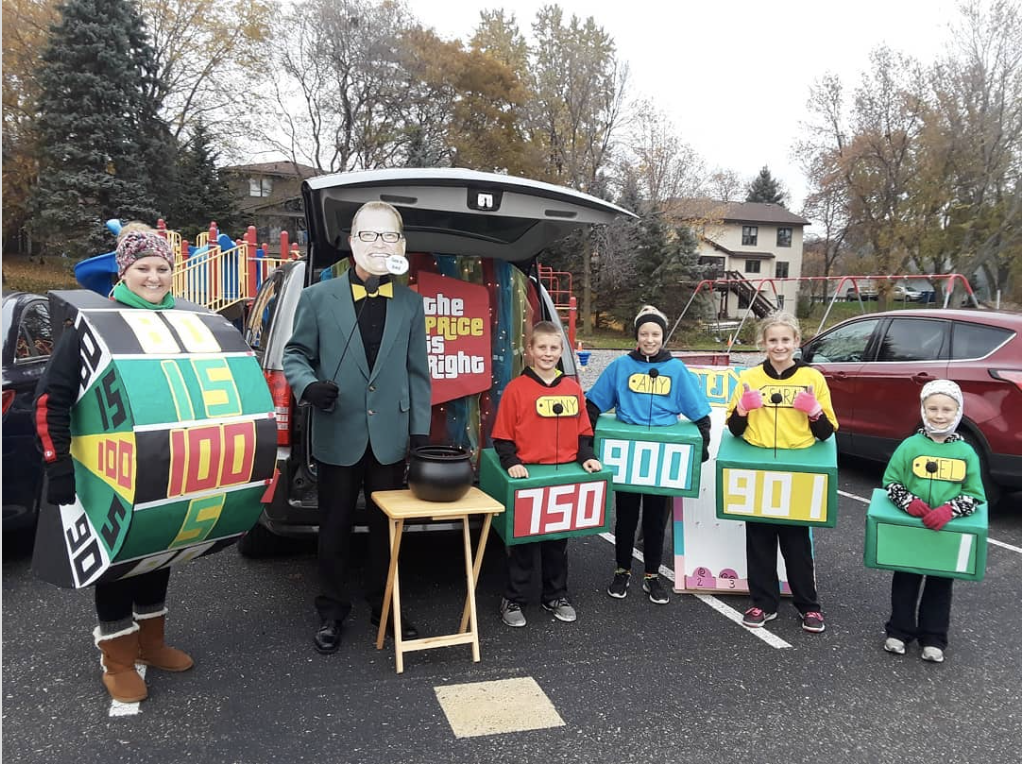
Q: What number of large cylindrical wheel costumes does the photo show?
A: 1